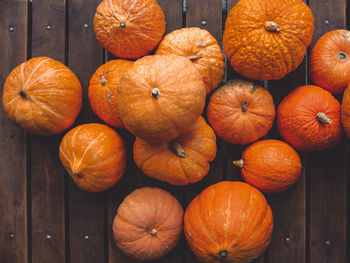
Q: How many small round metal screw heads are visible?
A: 10